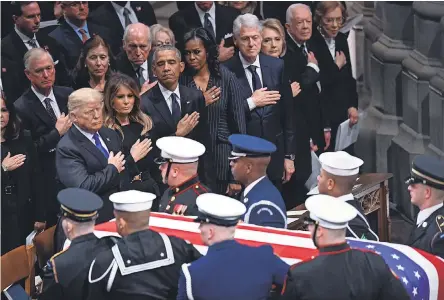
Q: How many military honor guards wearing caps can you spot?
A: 8